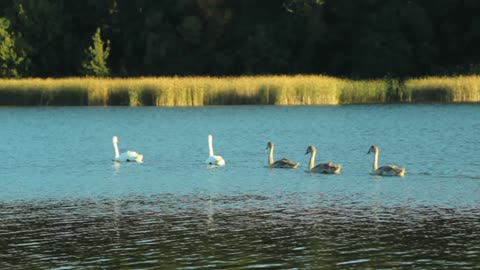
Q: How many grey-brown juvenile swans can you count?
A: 3